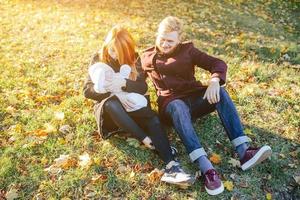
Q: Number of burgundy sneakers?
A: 2